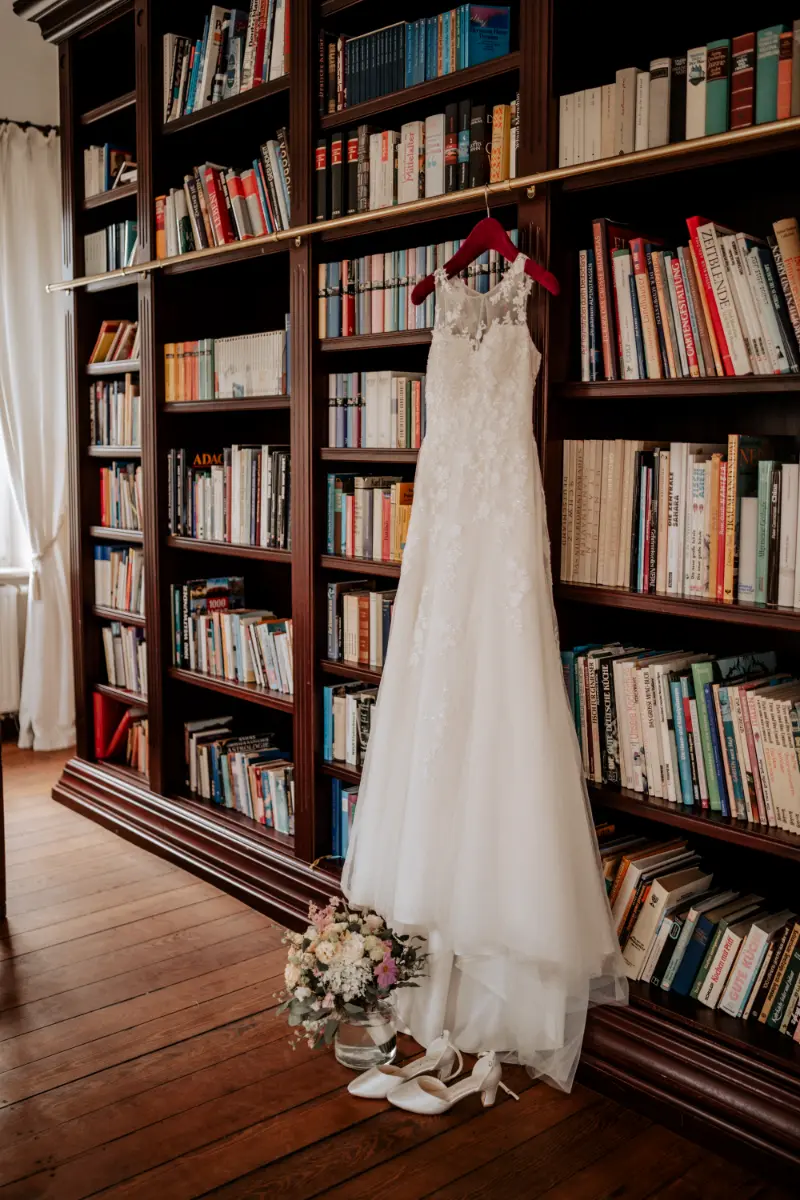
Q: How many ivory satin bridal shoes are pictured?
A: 2